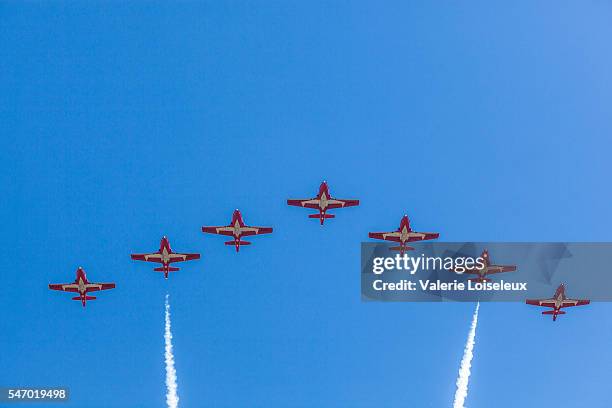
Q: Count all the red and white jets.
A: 7